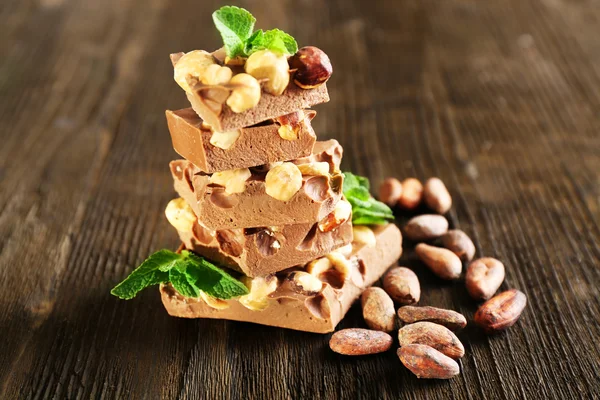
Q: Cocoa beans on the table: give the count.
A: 14